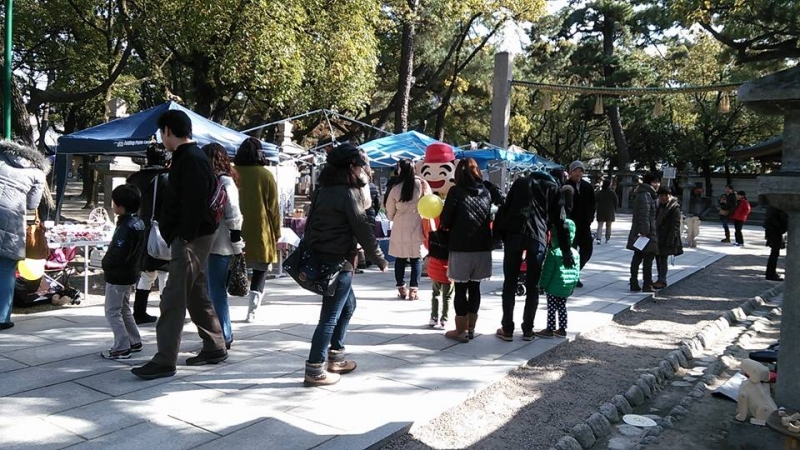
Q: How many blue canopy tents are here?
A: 3